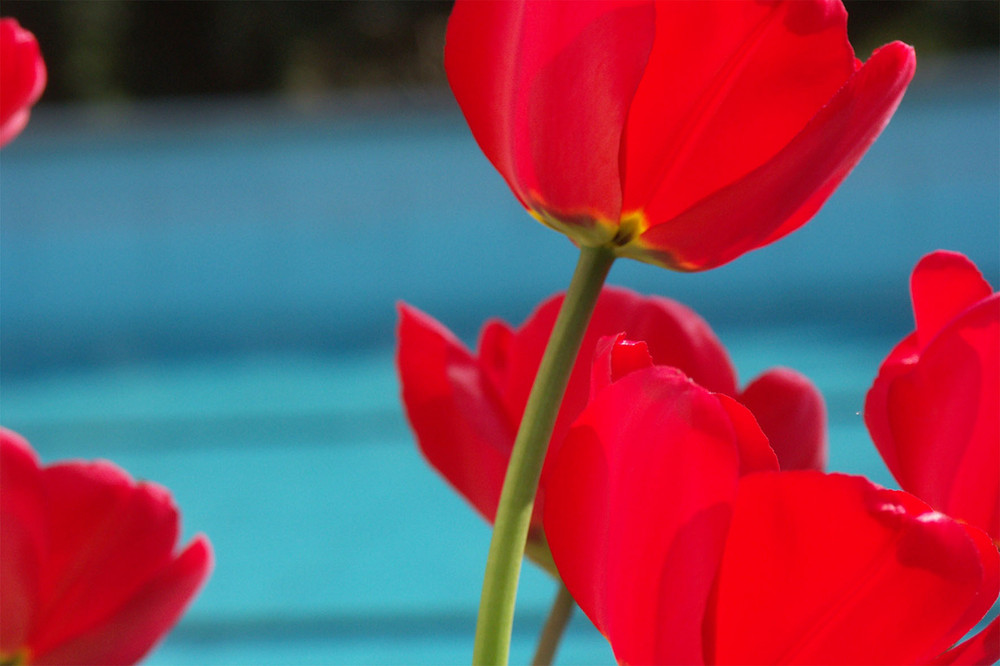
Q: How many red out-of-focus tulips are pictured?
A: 3